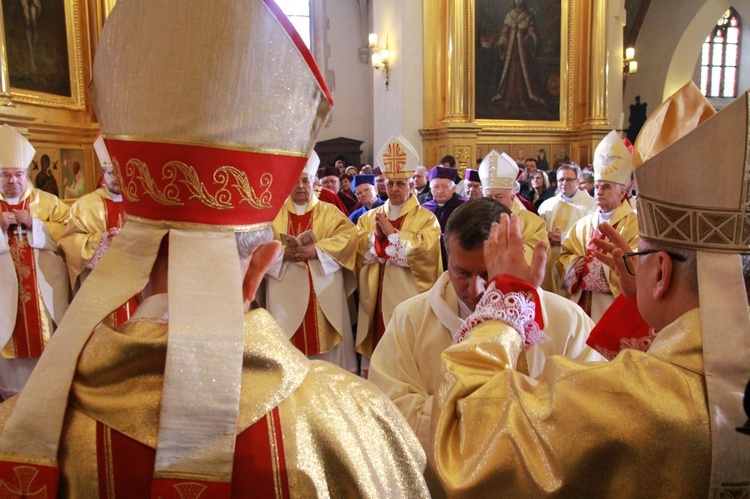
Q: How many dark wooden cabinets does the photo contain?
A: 1